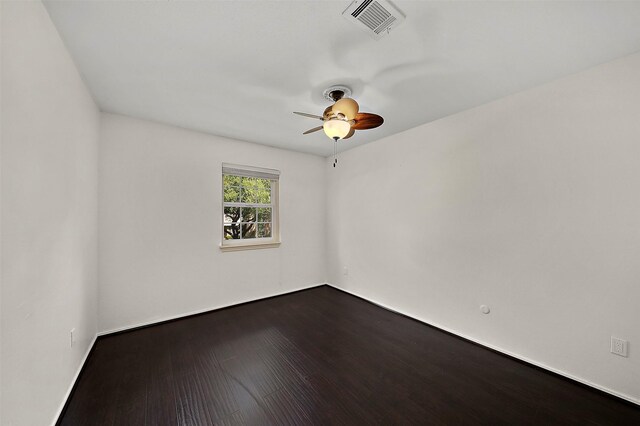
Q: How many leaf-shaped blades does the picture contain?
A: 5